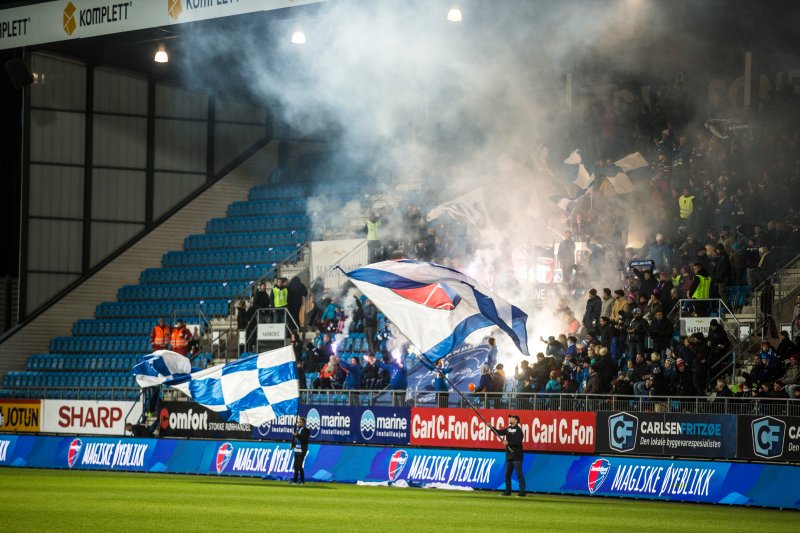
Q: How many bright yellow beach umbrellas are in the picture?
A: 0